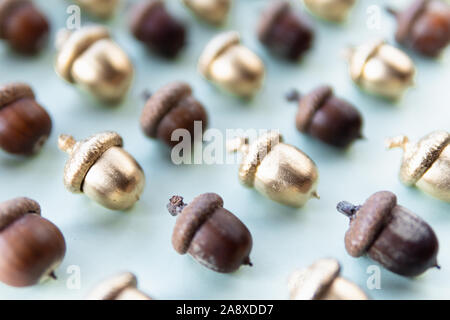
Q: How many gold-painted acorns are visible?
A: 11